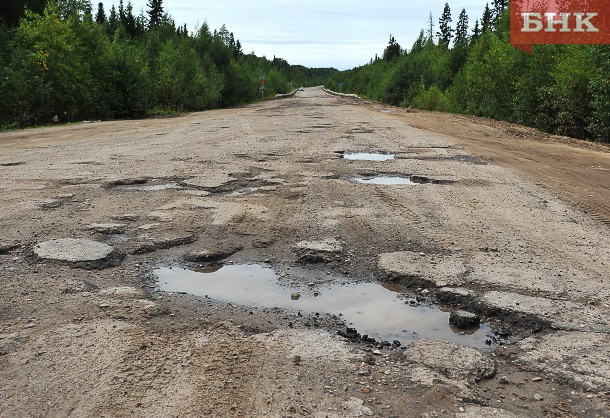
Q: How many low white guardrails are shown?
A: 2